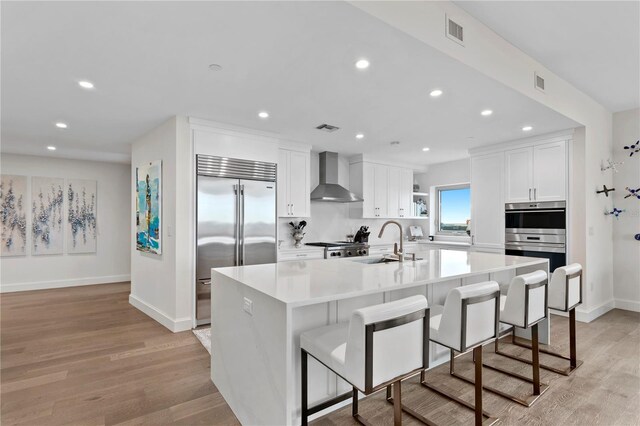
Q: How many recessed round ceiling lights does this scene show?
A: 10